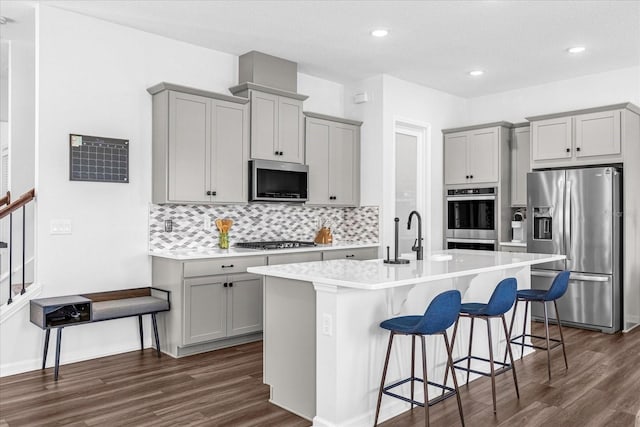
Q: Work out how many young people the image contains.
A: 0